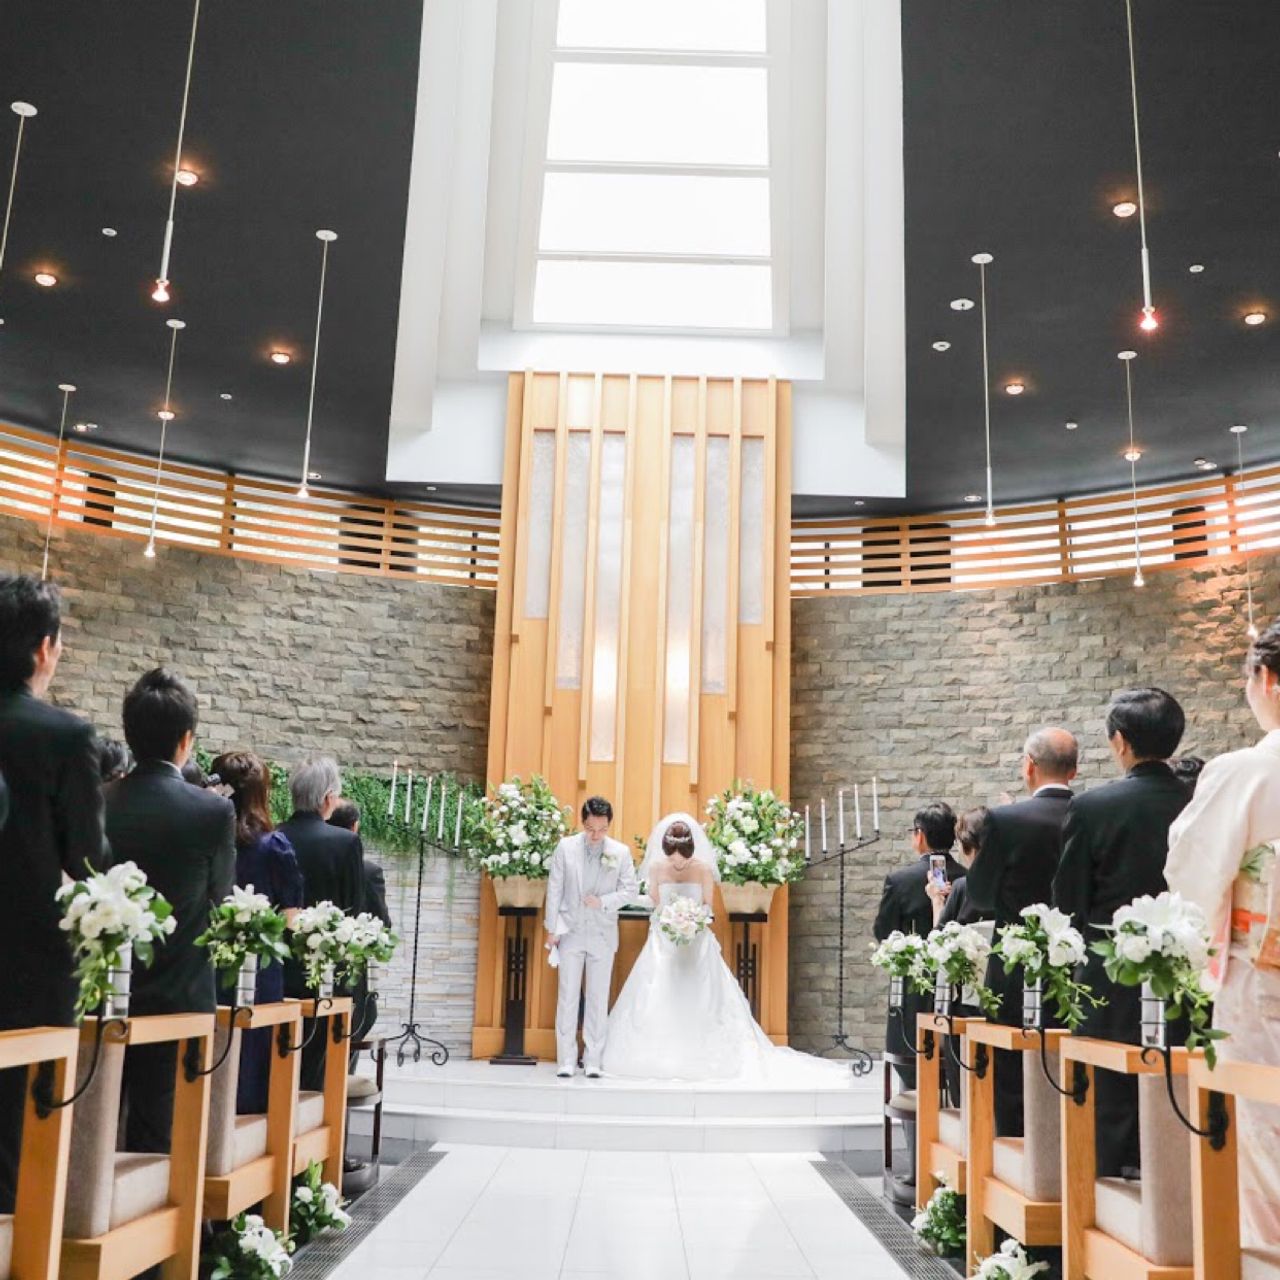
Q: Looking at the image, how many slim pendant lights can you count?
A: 9